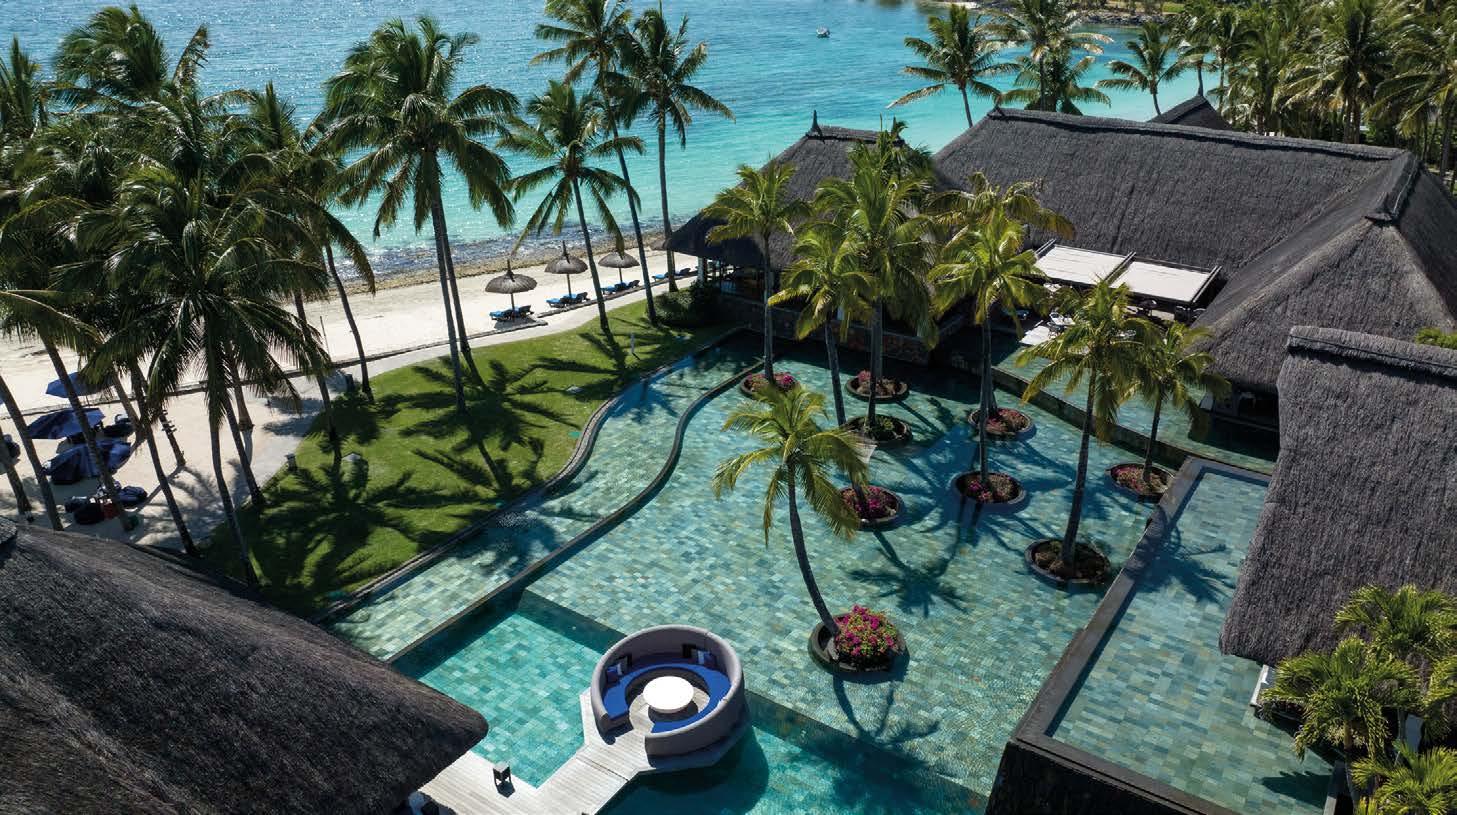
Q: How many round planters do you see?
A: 9